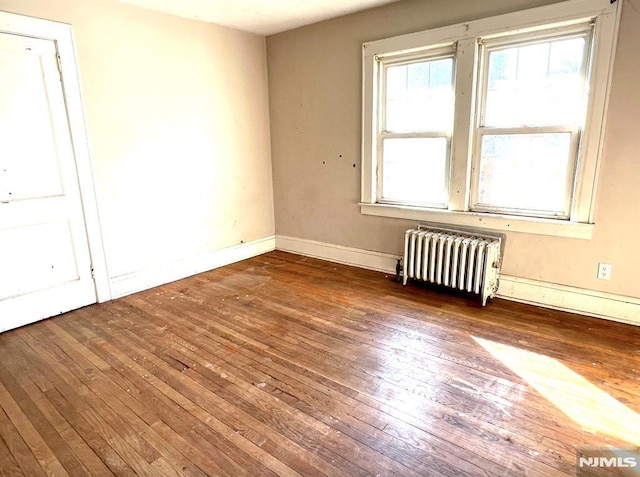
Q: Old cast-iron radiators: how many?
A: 1